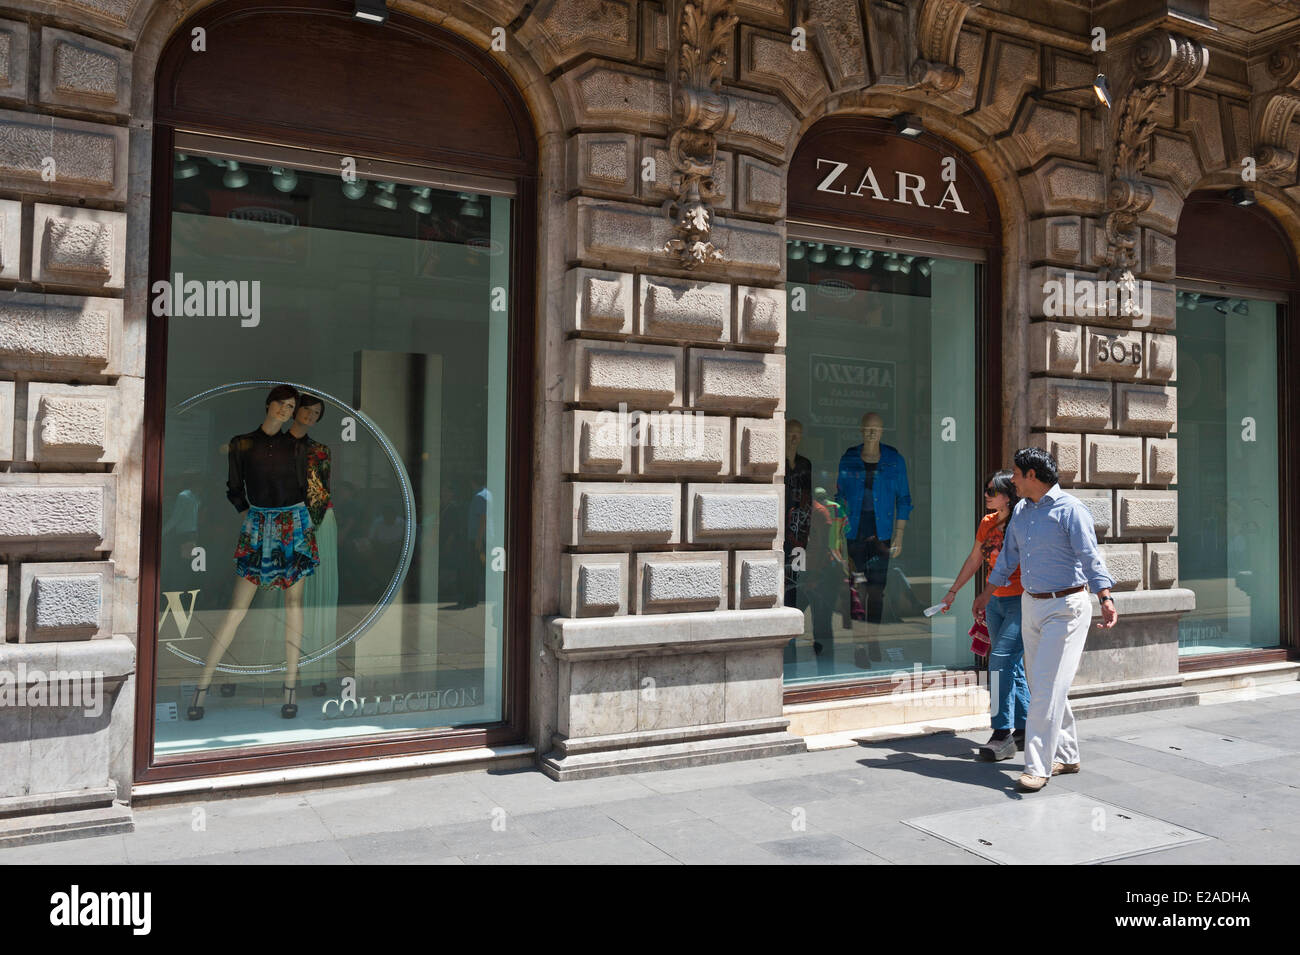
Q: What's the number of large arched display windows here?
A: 3